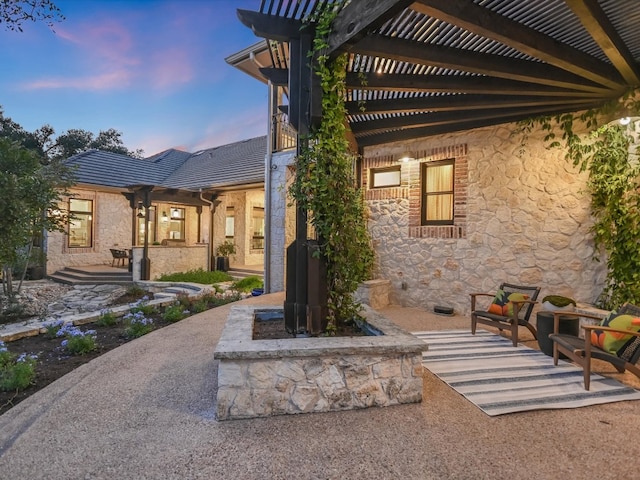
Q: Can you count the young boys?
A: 0